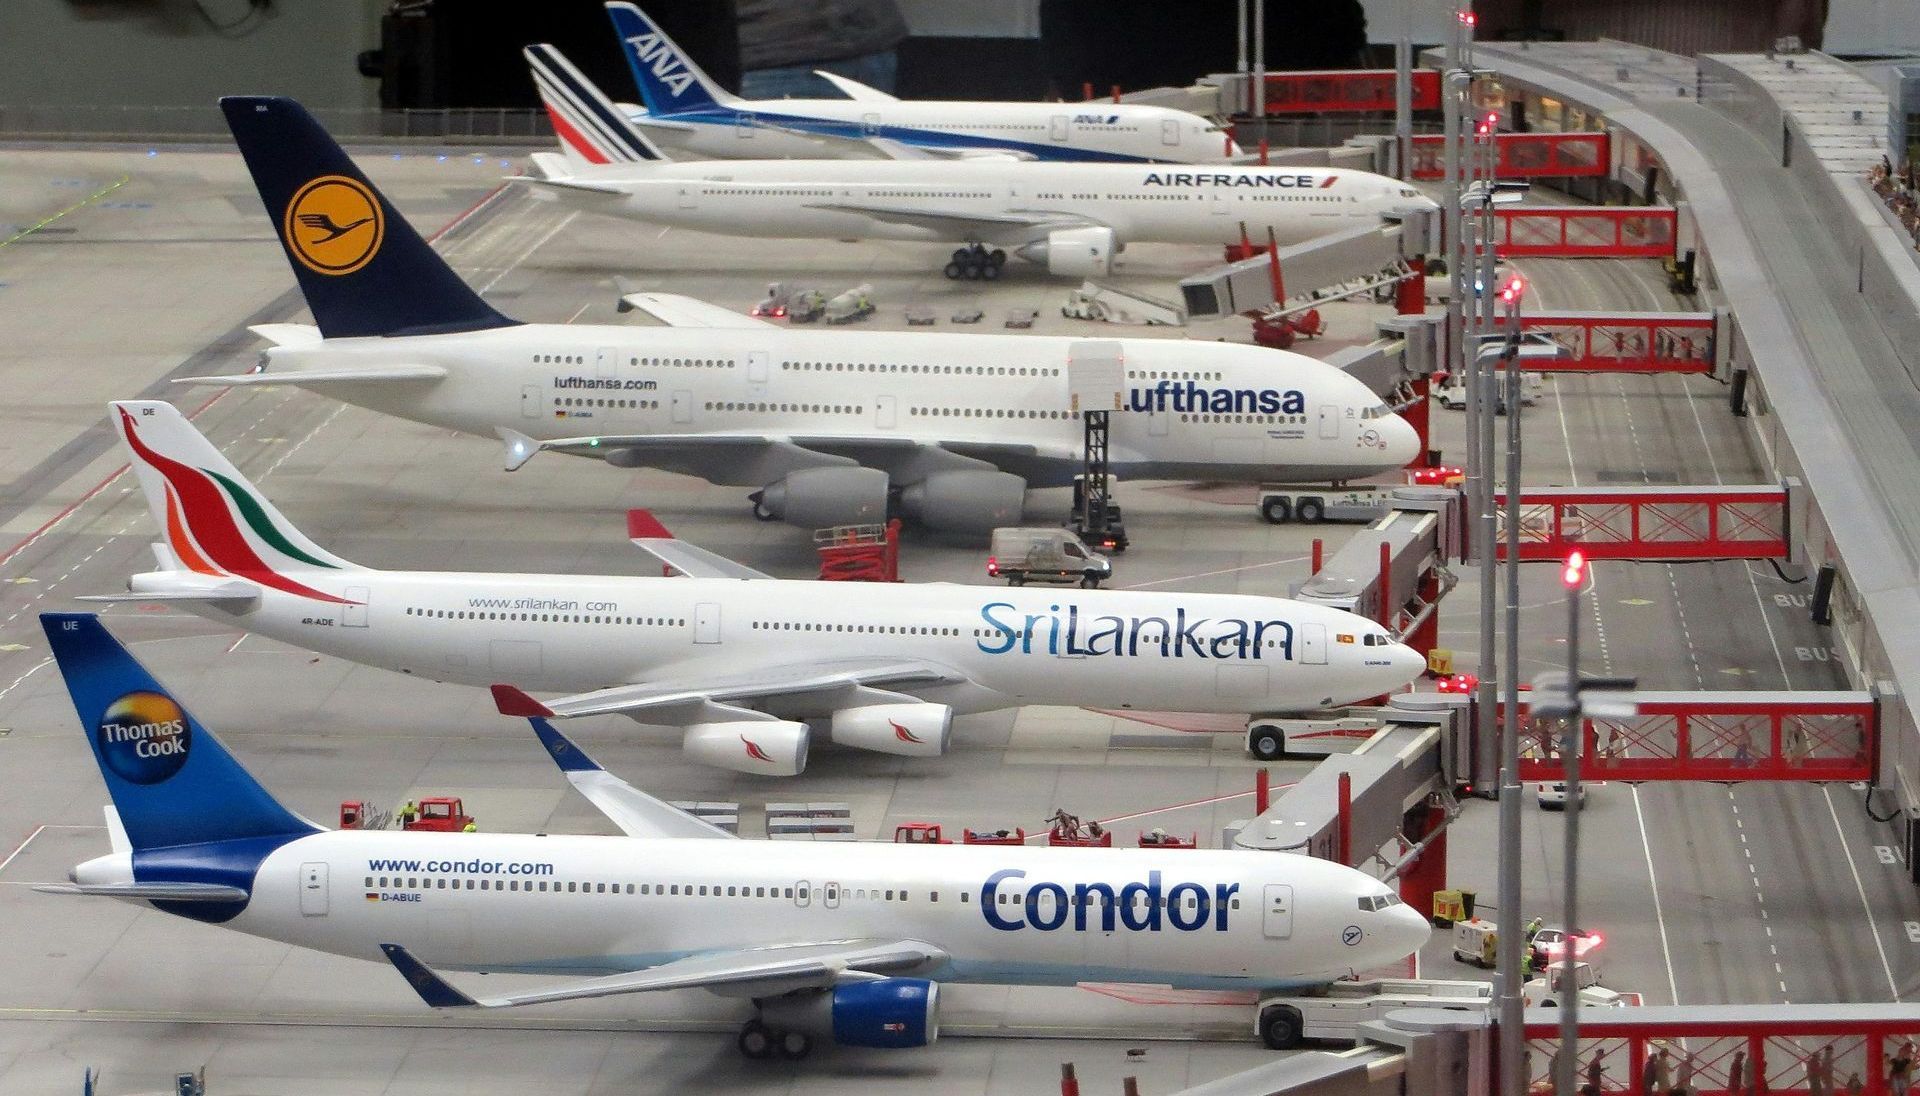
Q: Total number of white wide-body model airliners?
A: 5